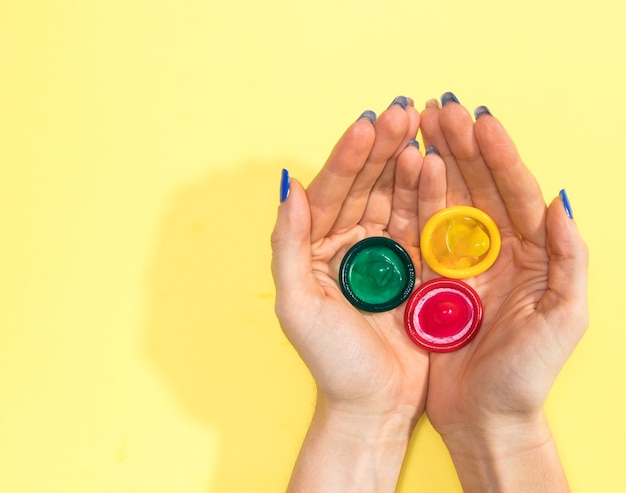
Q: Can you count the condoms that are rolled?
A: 3